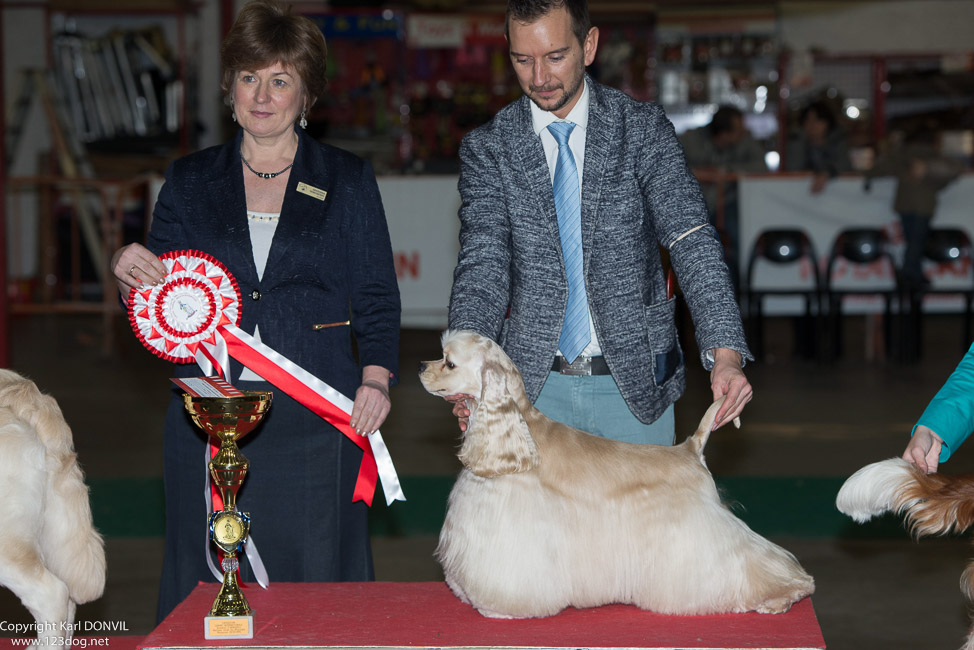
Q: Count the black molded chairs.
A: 3